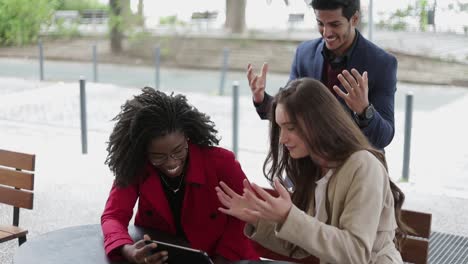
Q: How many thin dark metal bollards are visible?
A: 7